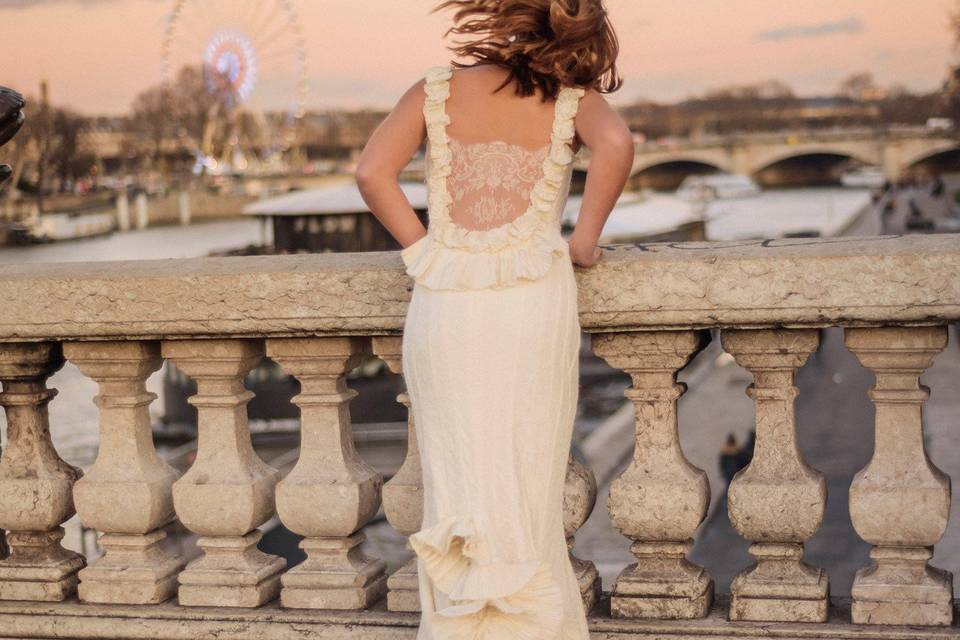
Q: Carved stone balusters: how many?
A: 9